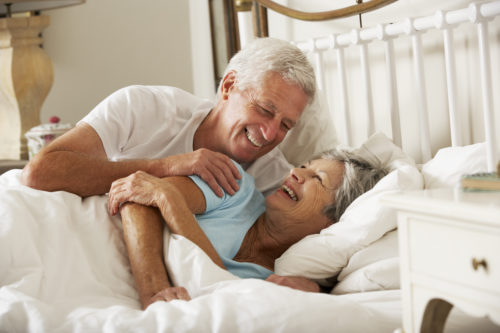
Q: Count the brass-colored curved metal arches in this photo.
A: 1